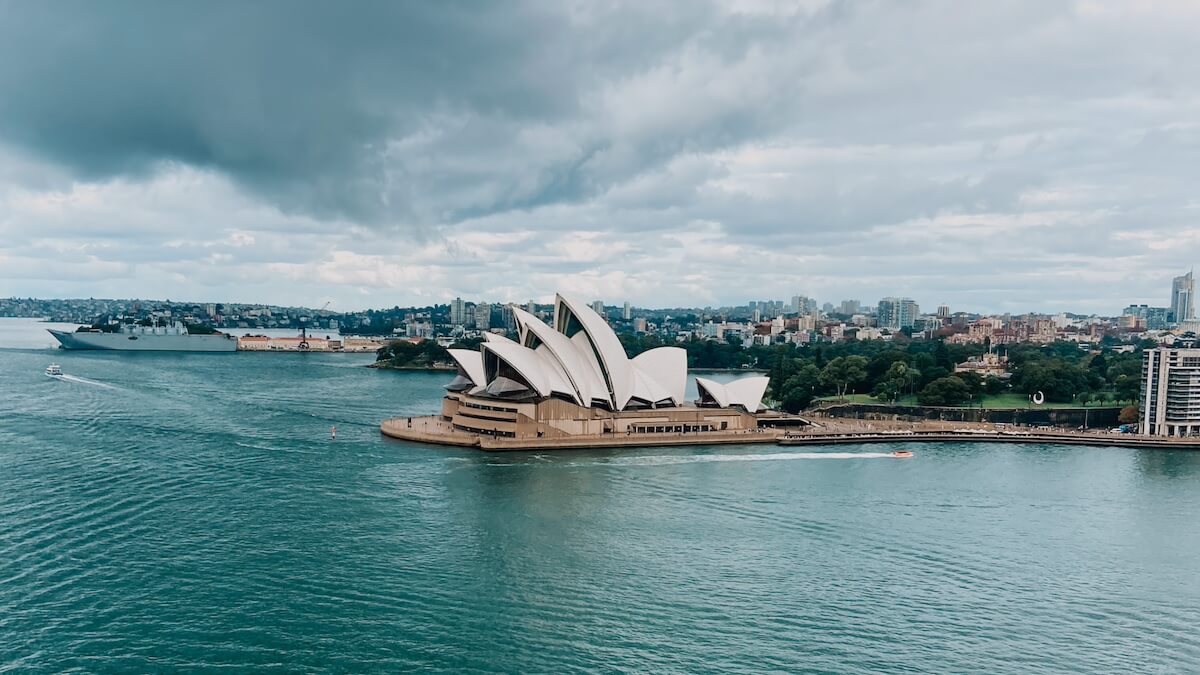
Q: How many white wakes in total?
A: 2